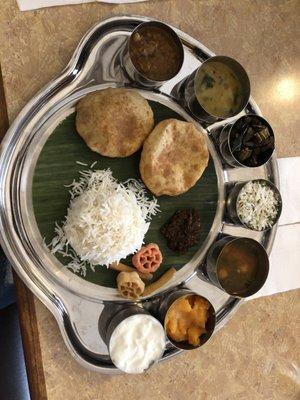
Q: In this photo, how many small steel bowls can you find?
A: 7